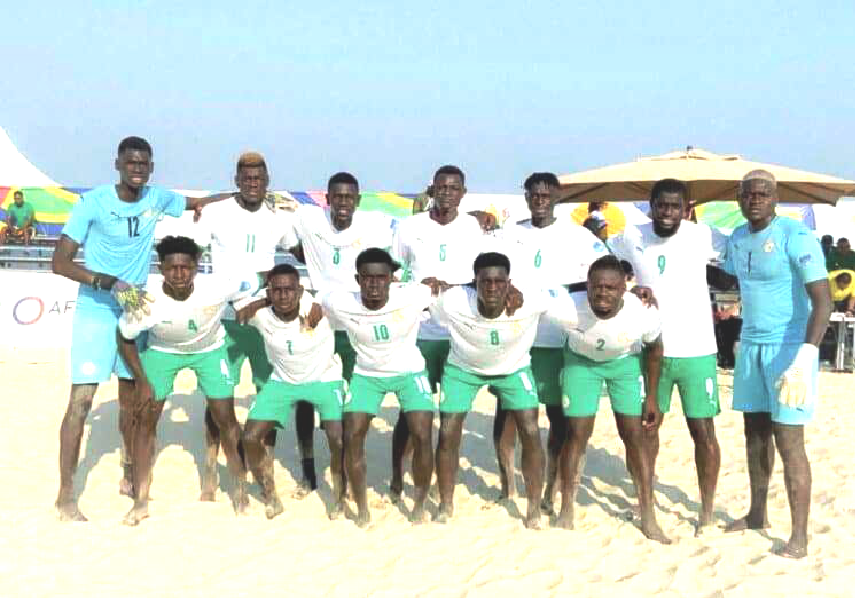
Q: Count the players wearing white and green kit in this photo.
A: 10